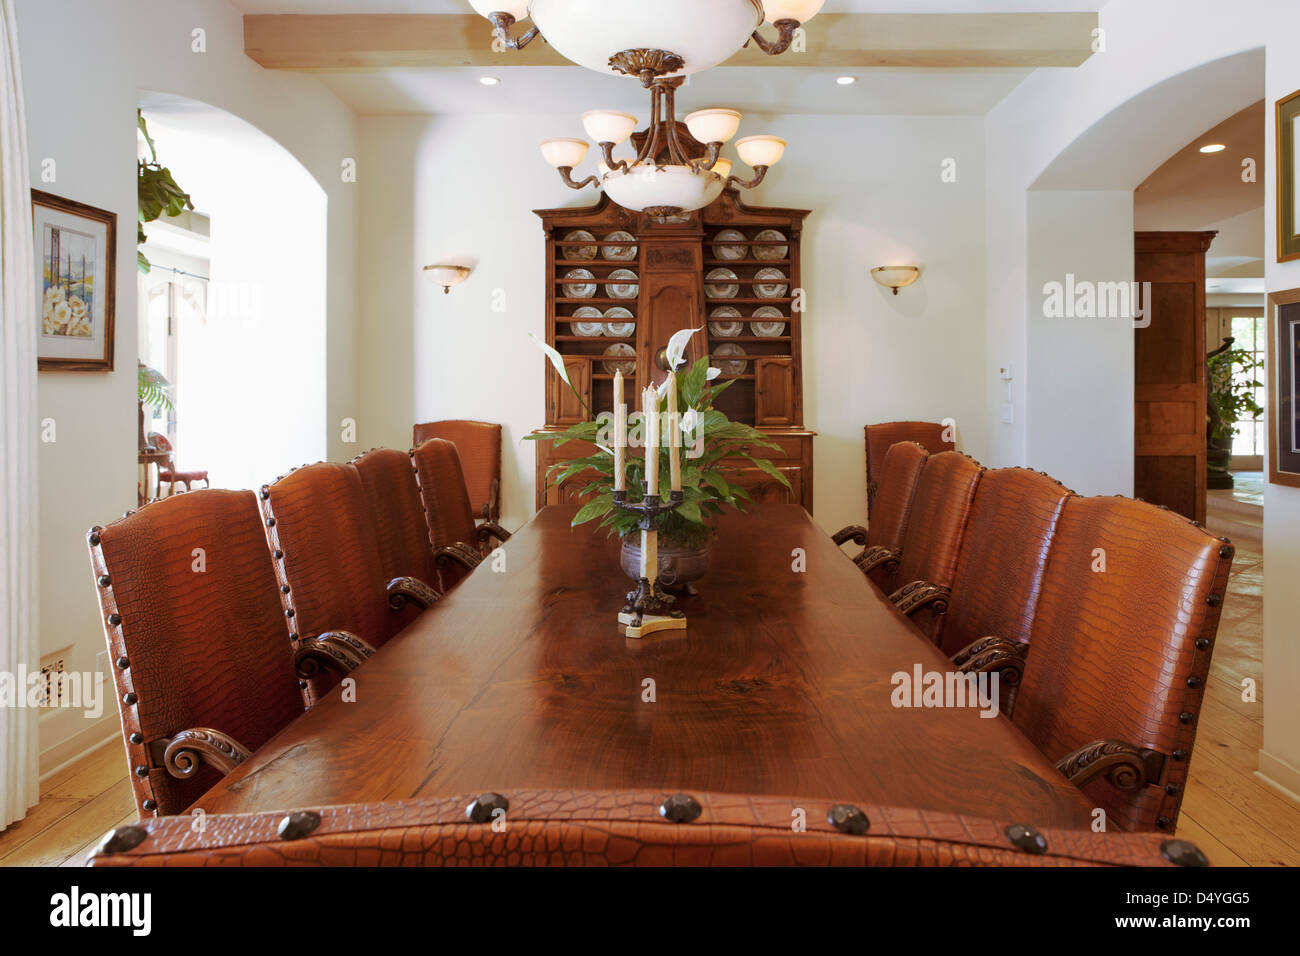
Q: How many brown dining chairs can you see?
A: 11